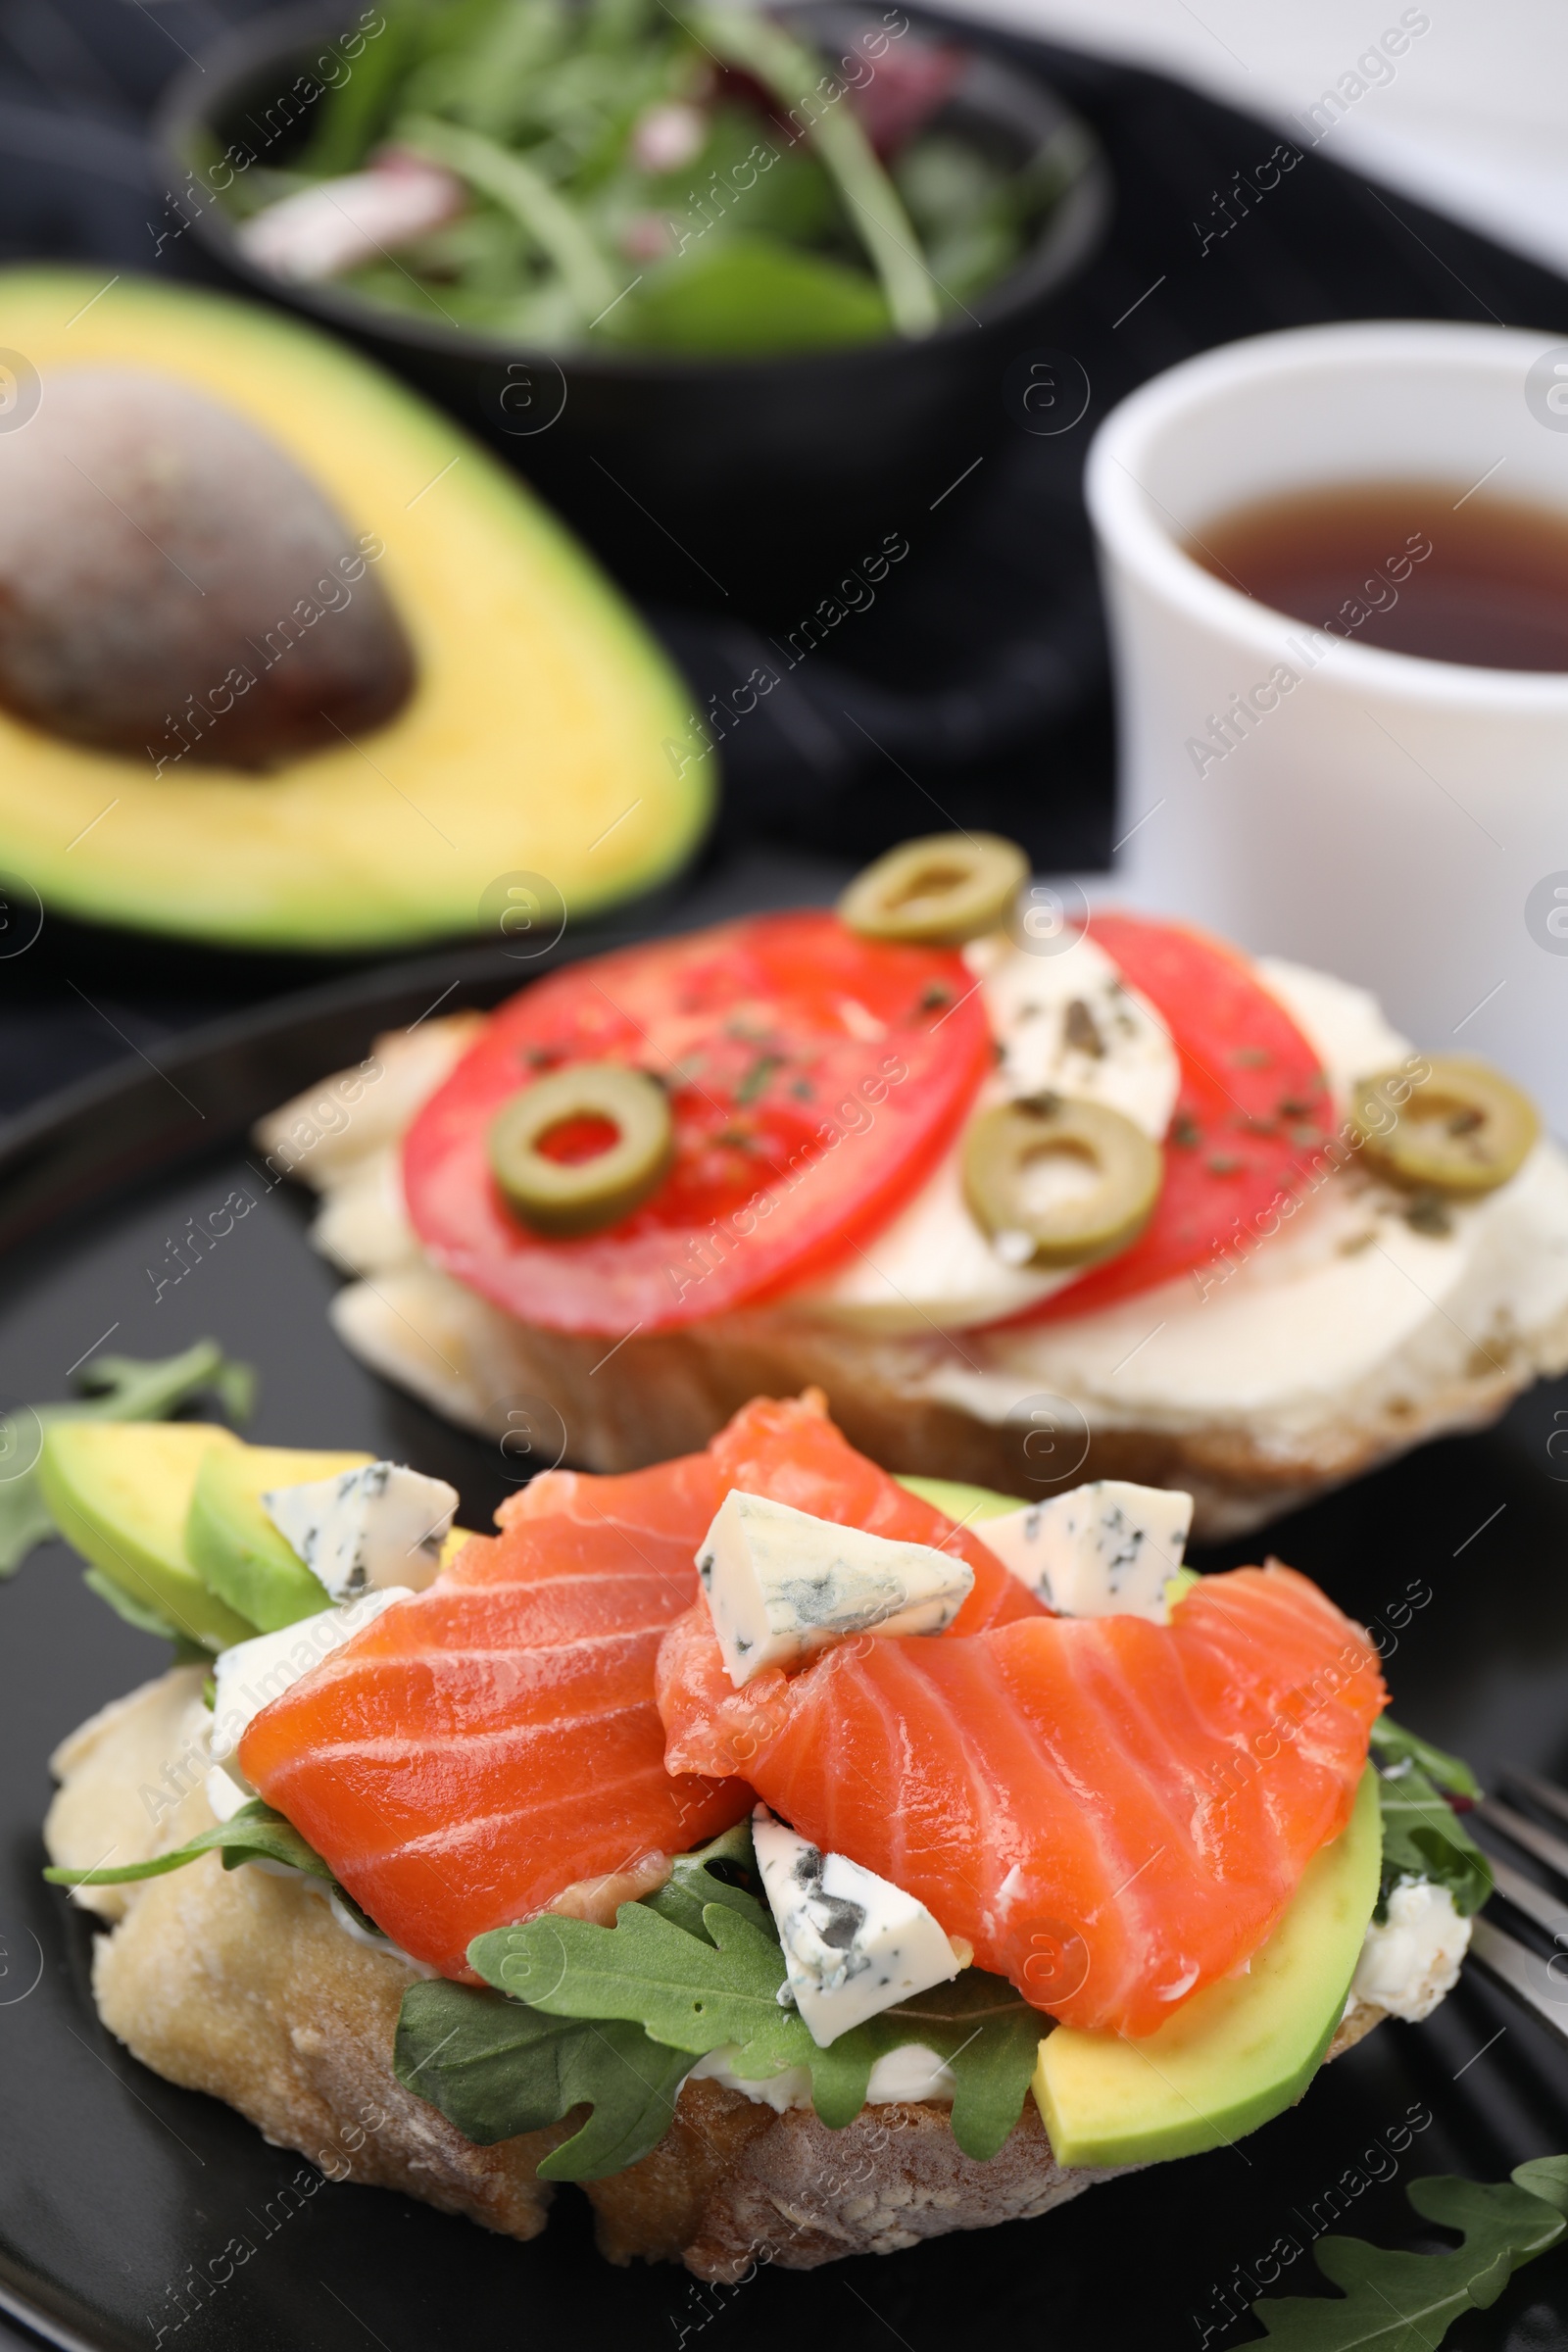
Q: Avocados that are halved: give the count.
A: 1